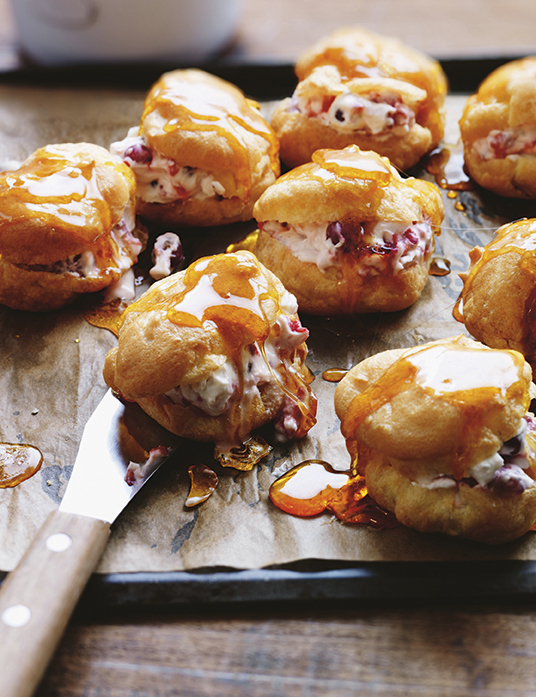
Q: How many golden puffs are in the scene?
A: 8